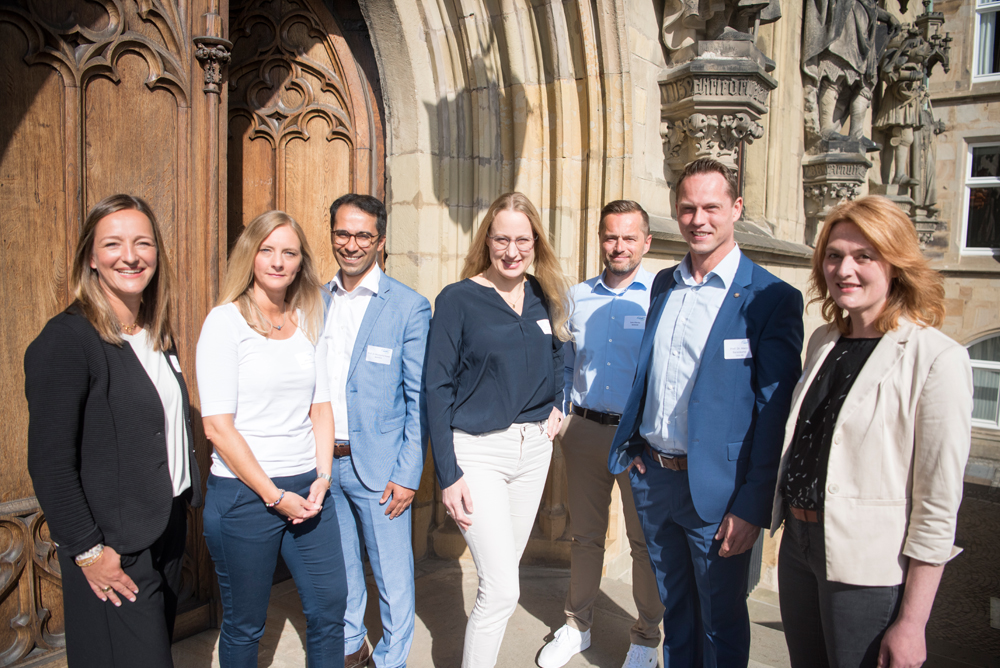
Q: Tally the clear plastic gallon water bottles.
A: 0